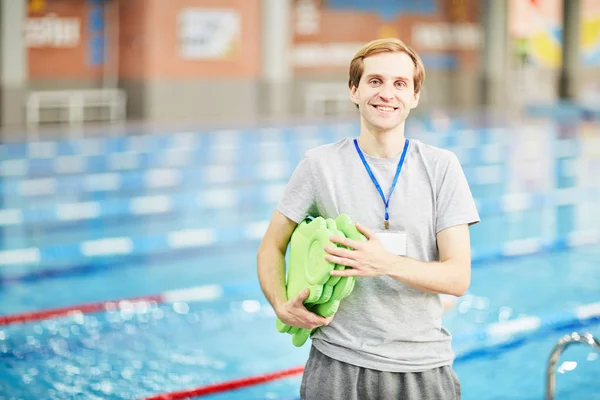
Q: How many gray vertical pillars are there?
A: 4